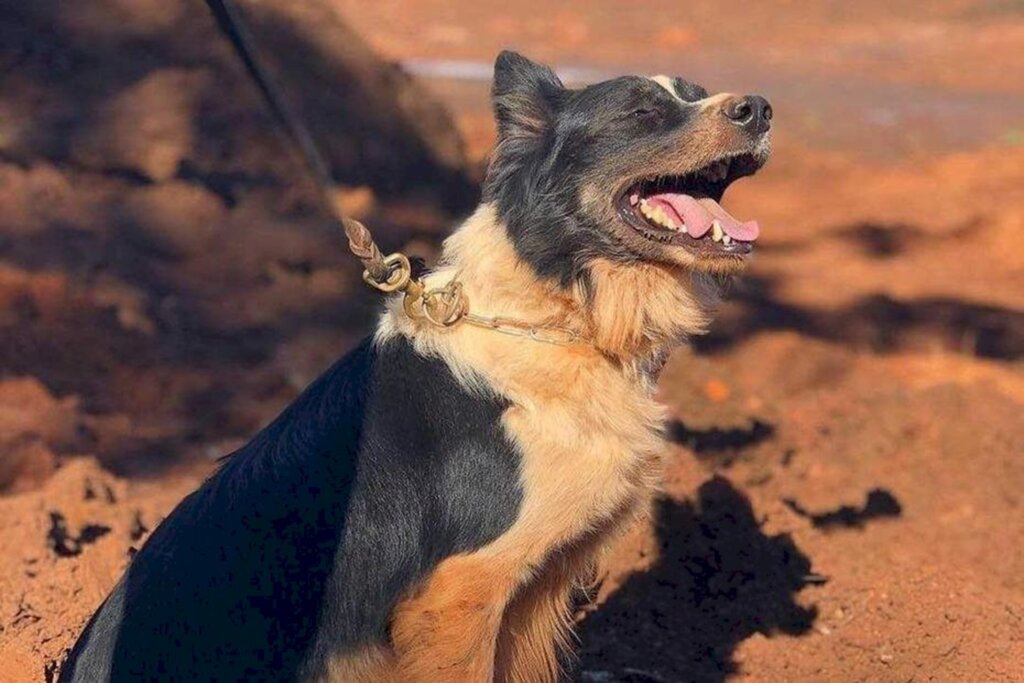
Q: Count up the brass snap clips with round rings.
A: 1